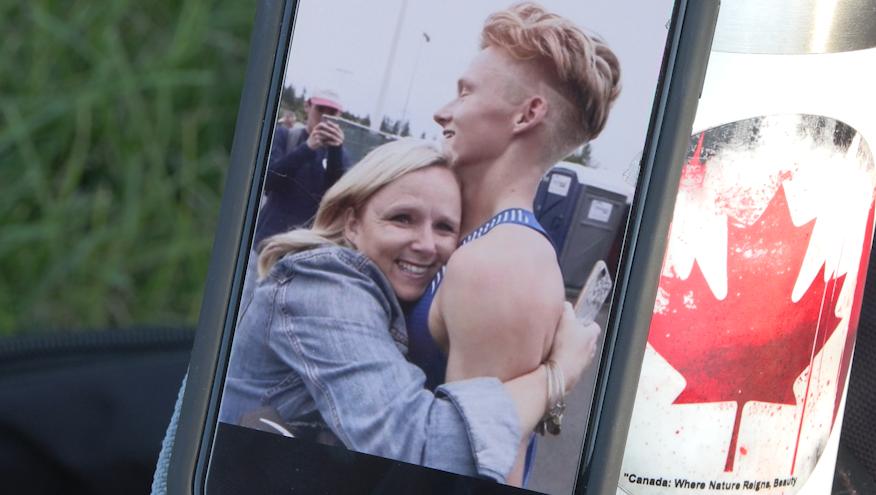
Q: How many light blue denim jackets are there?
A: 1